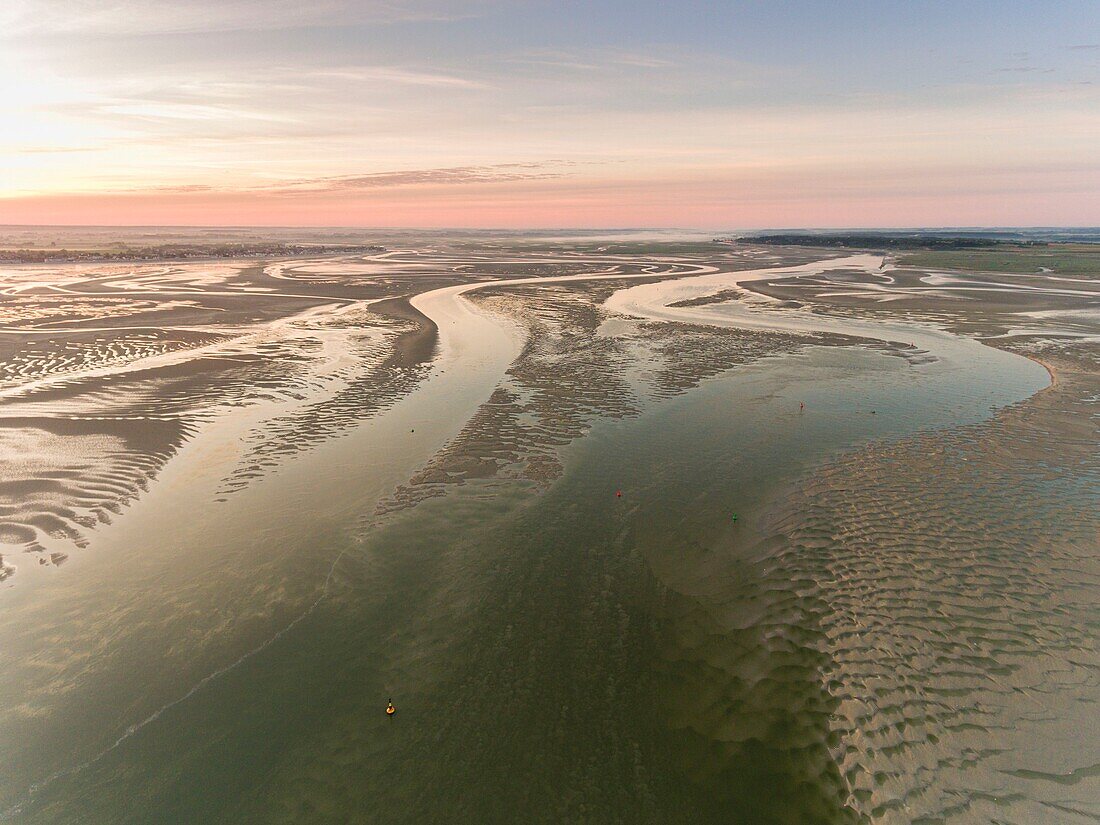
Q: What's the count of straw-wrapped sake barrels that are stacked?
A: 0